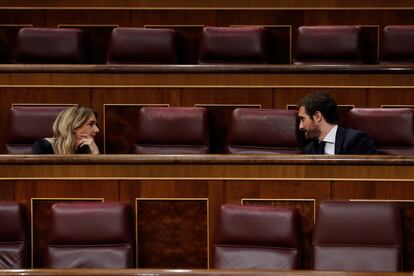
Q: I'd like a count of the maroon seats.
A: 13